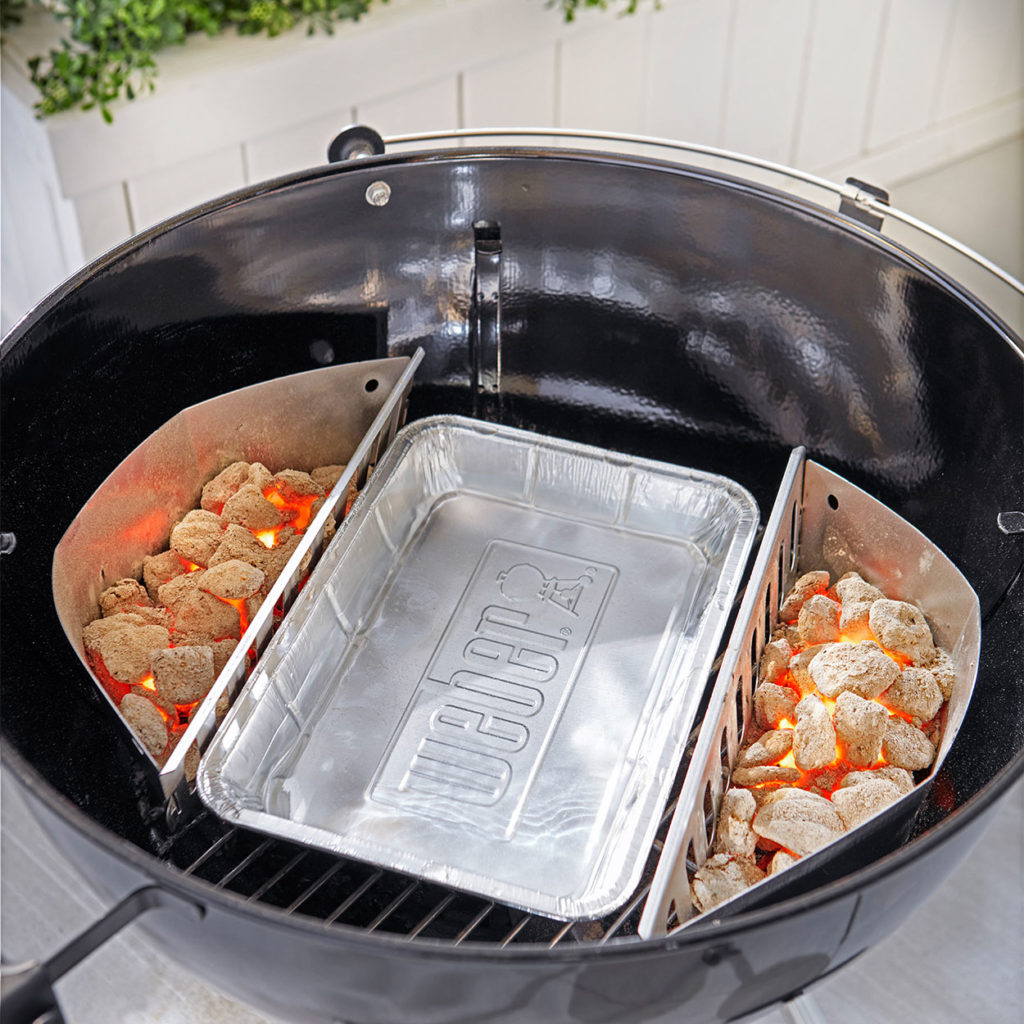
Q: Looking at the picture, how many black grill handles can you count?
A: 1